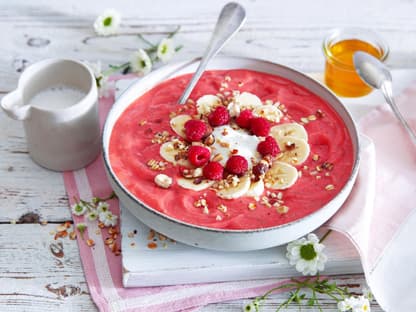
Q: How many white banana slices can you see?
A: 11